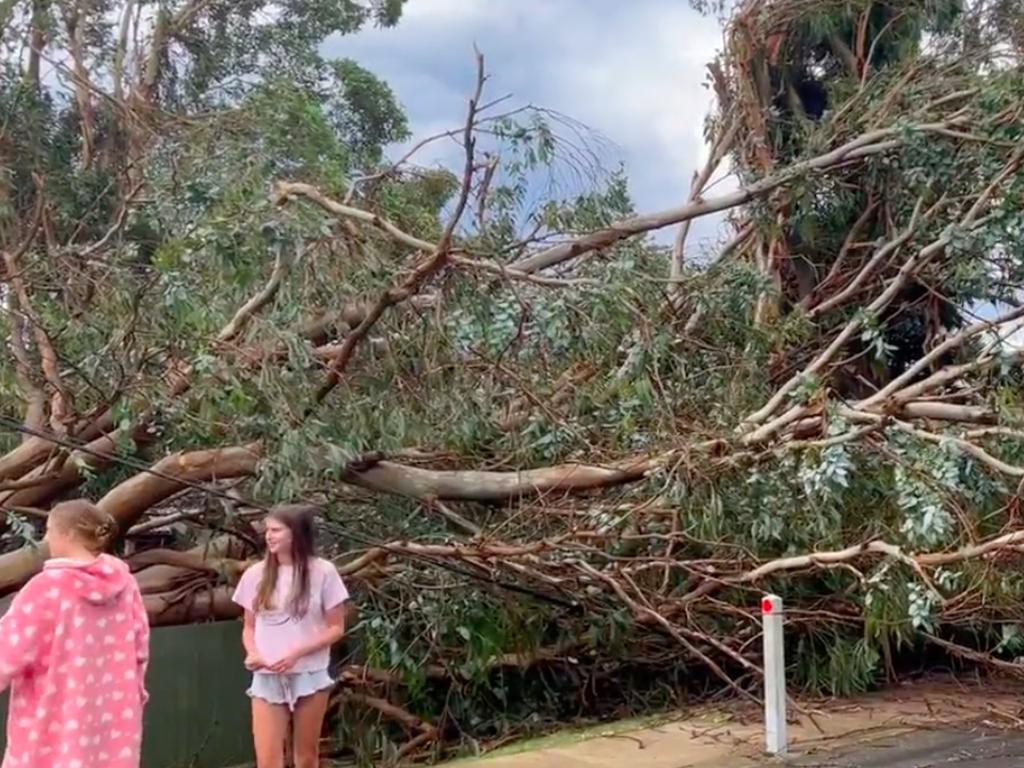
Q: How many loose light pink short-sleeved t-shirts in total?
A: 1